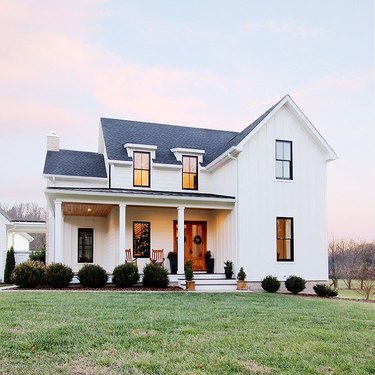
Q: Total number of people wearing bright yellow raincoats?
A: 0